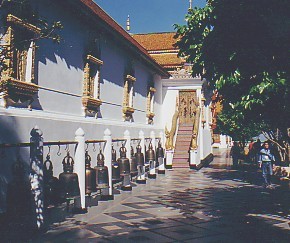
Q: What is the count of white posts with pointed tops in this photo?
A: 7